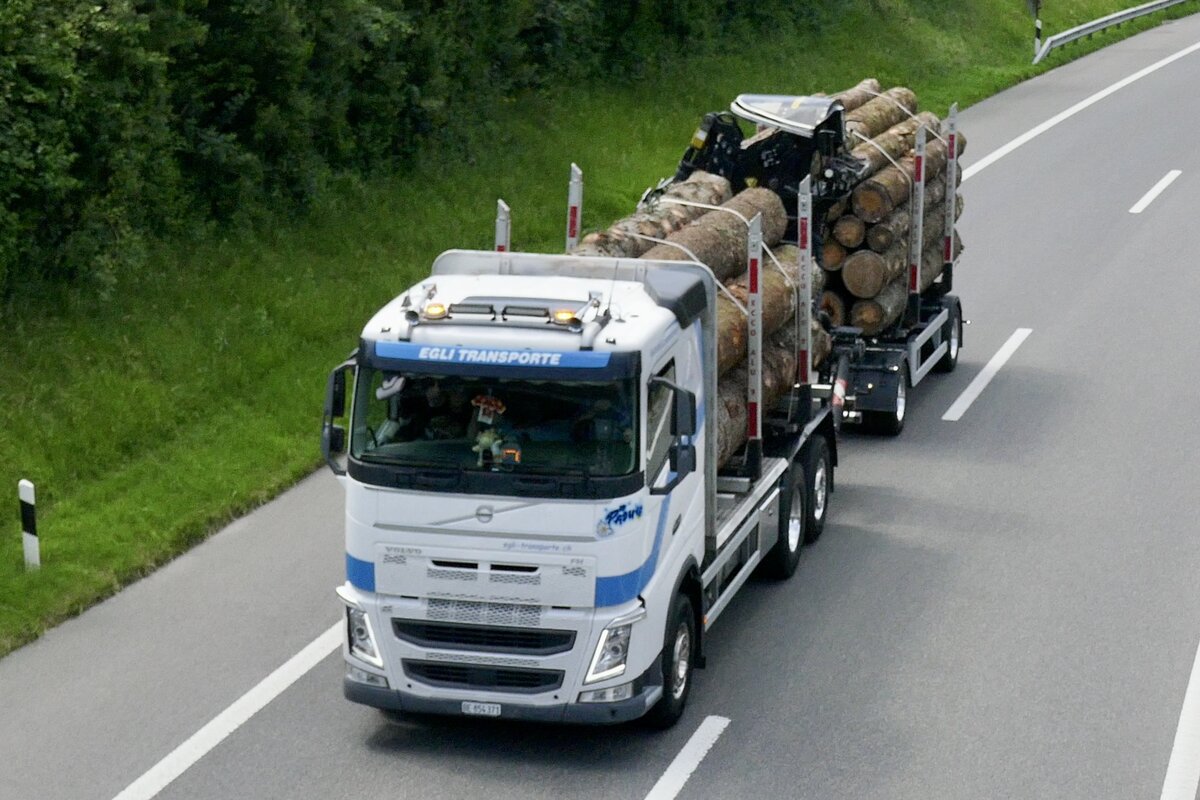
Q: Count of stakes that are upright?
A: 6